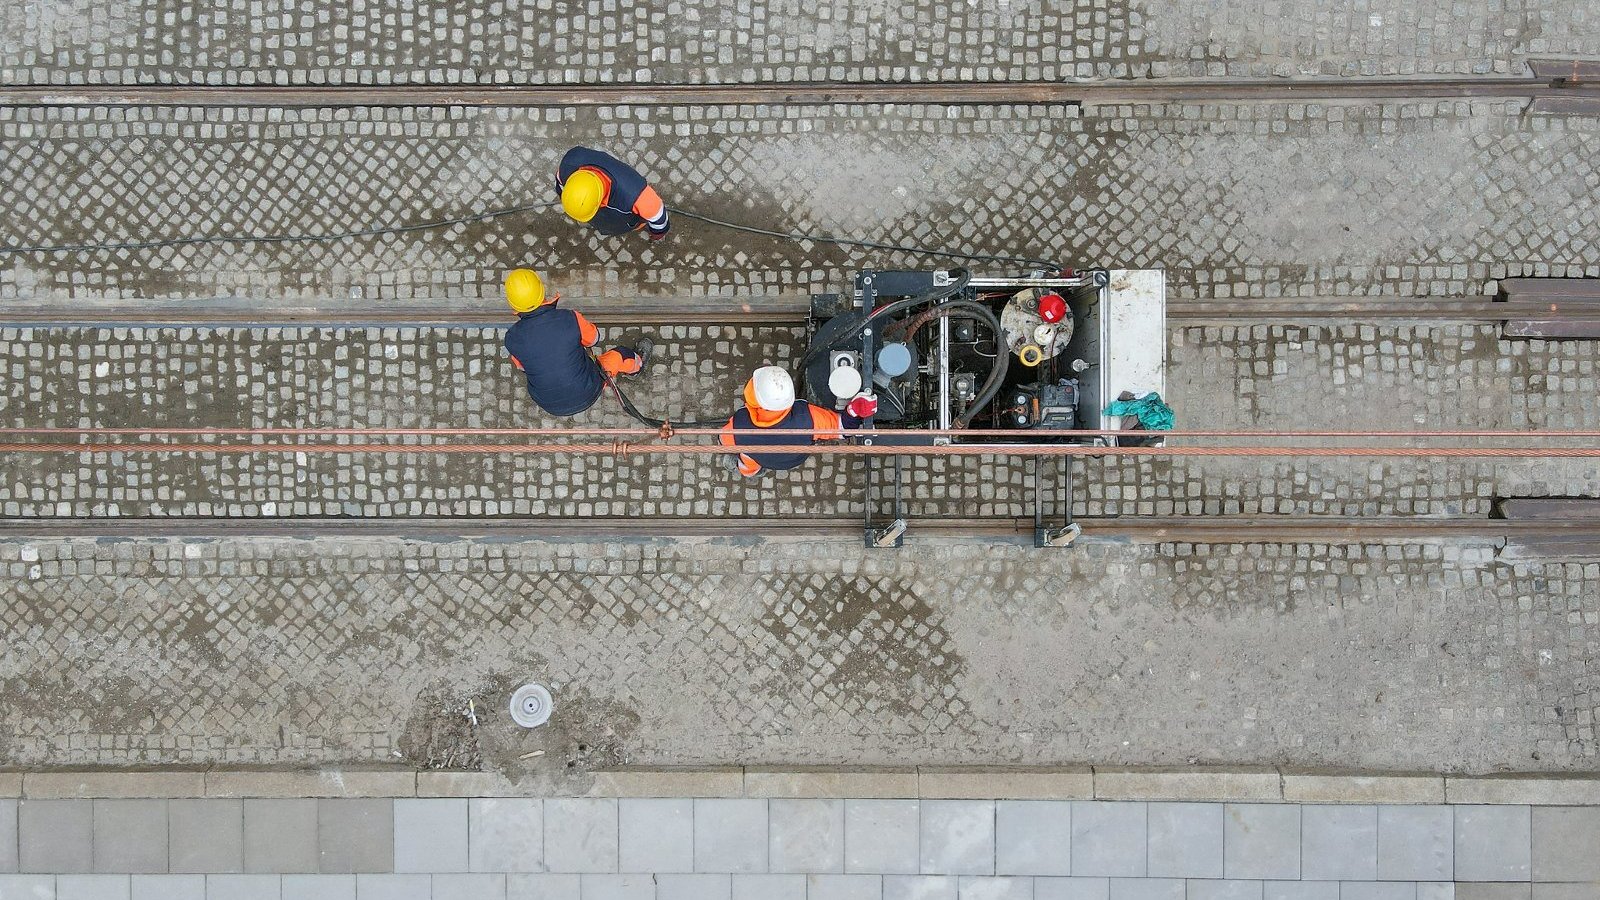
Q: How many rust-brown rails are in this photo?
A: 3